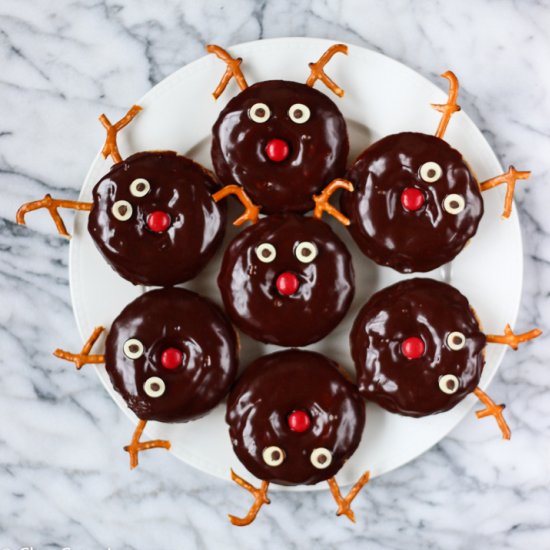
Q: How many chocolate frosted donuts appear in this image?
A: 7